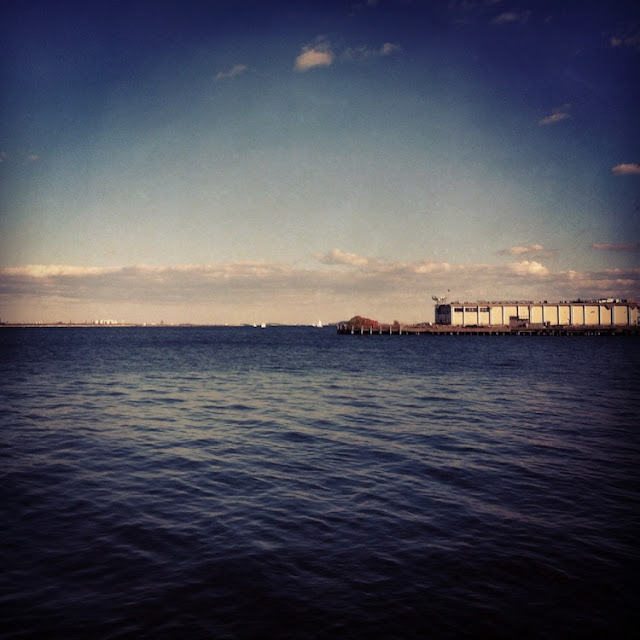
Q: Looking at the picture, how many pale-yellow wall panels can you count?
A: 14